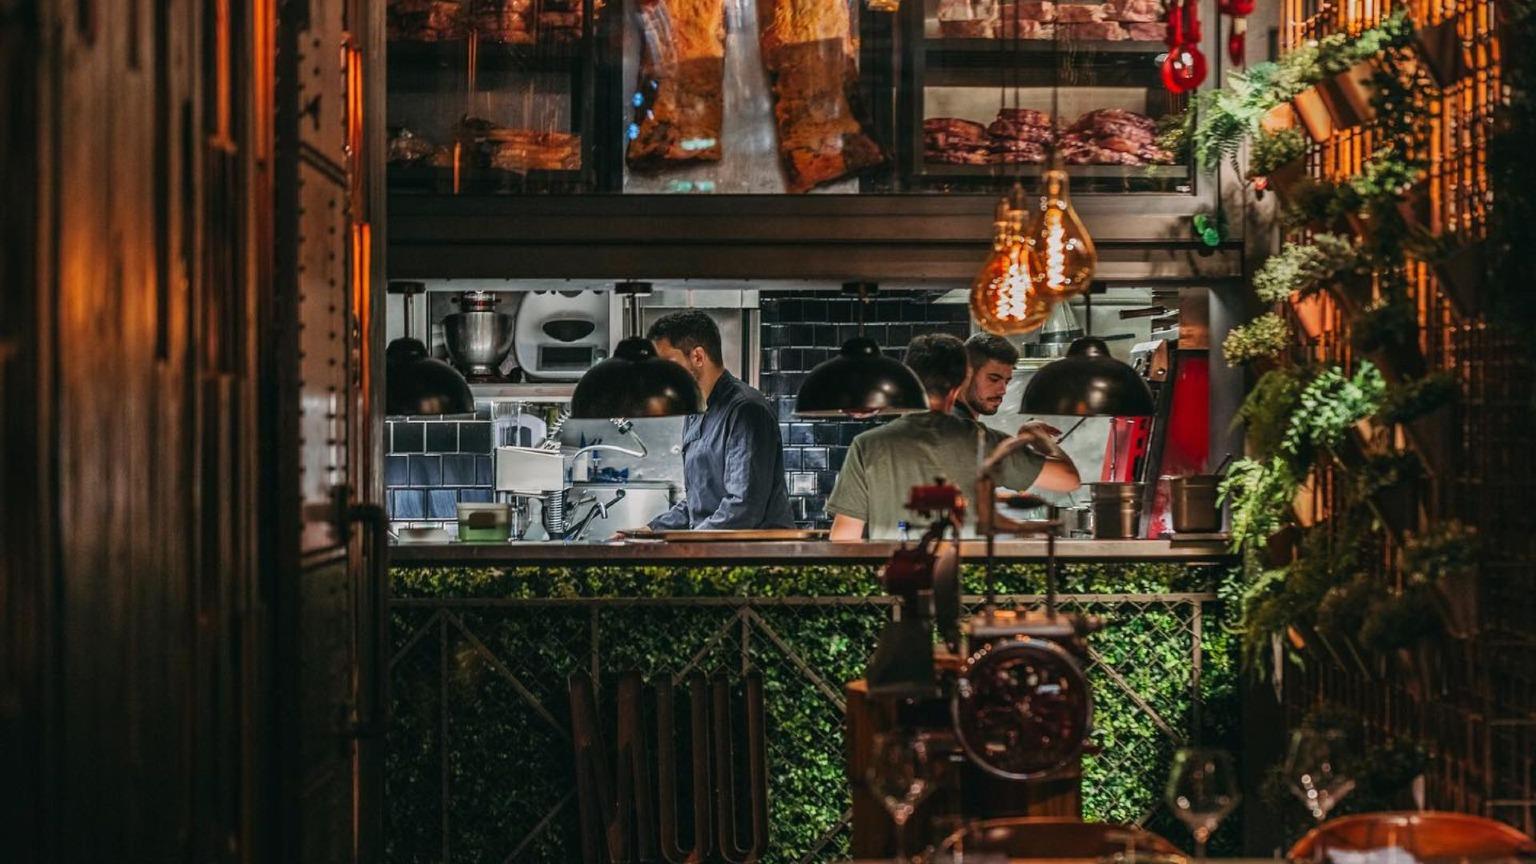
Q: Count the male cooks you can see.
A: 3